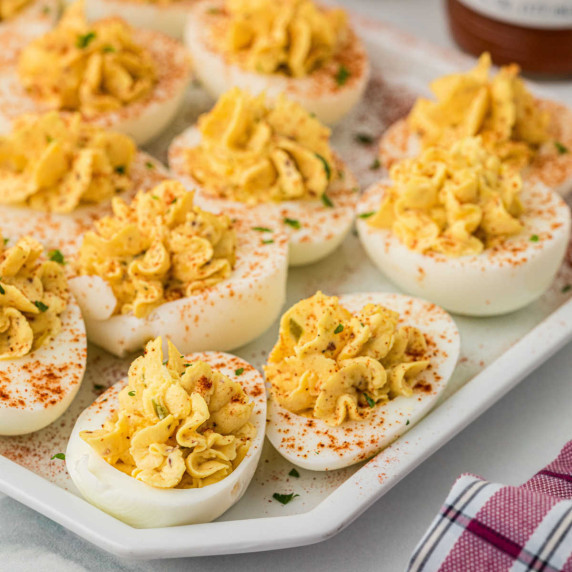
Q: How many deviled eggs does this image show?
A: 12